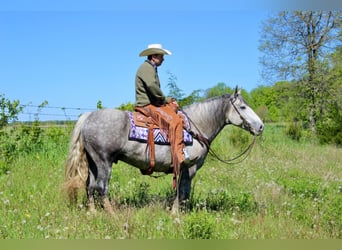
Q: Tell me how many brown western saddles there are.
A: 1